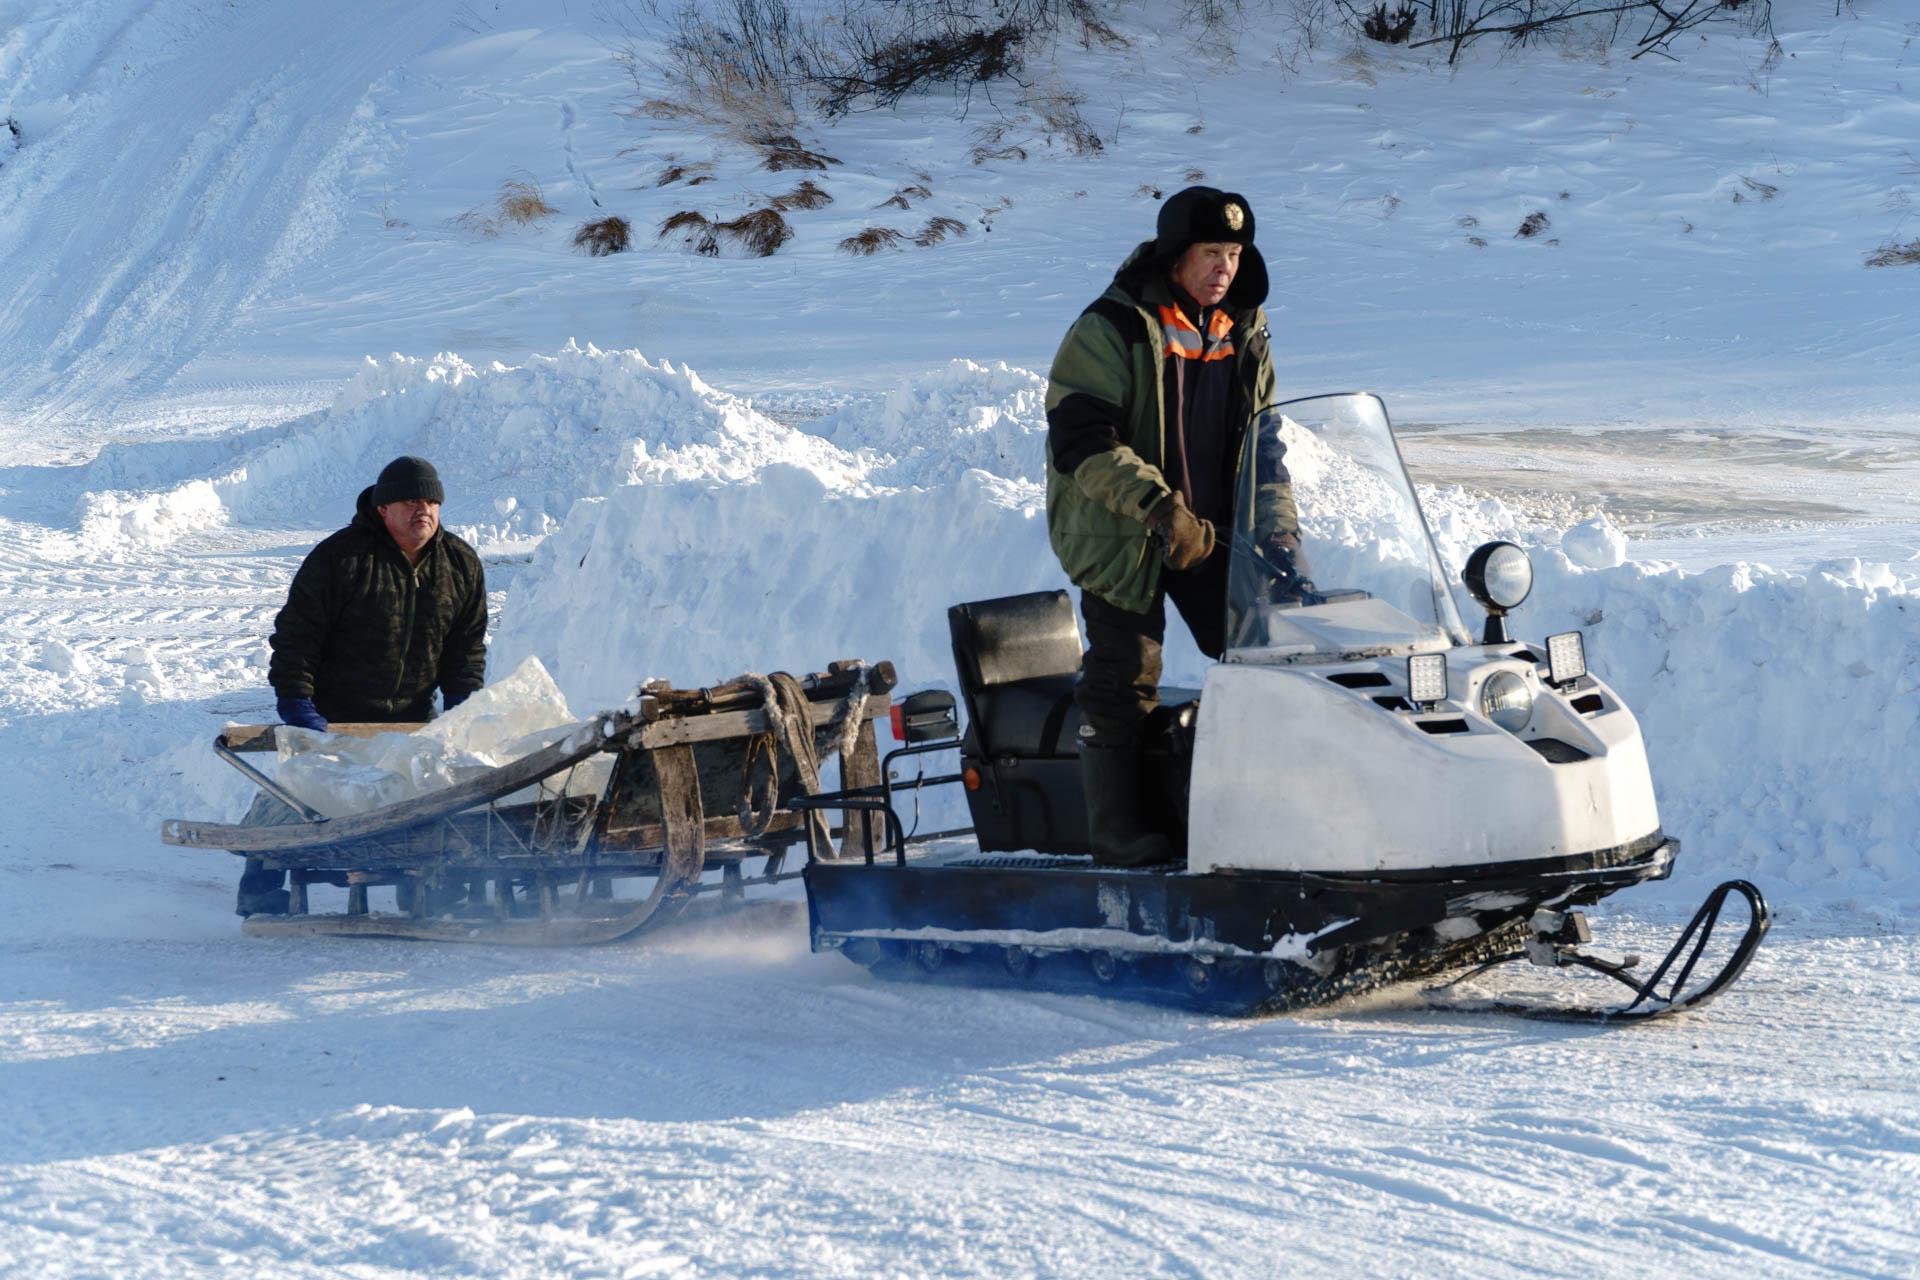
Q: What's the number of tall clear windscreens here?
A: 1